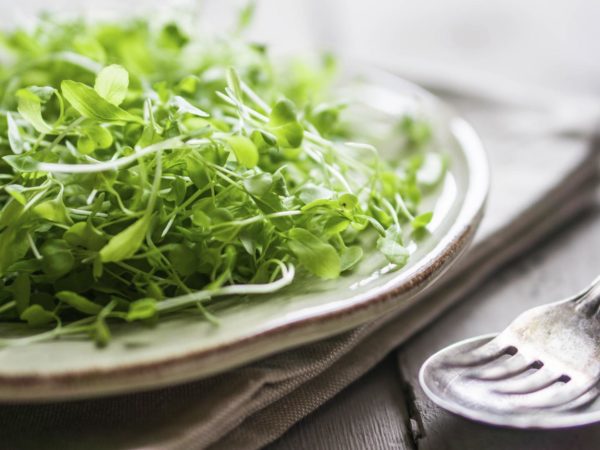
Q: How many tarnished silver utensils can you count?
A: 2